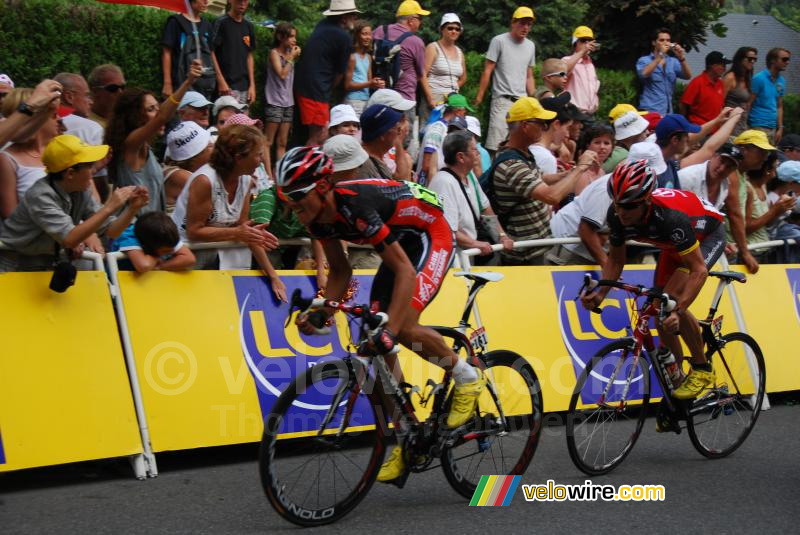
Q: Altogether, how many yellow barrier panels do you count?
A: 4